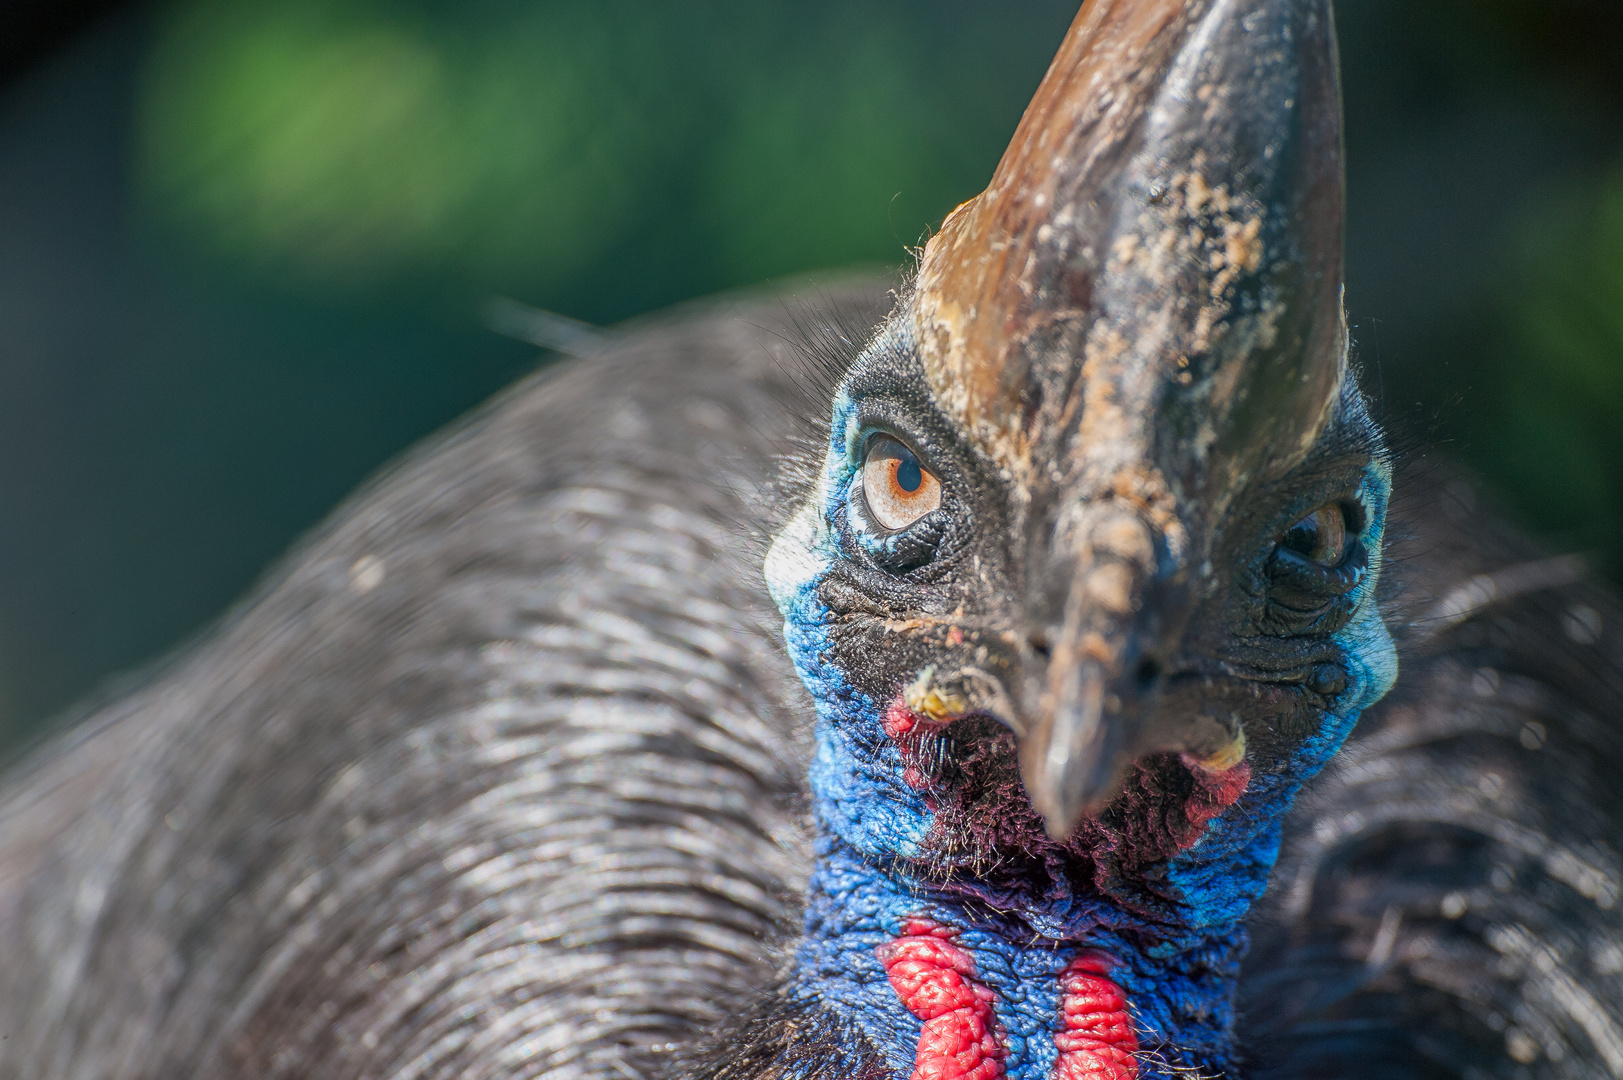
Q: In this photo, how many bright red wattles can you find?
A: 2